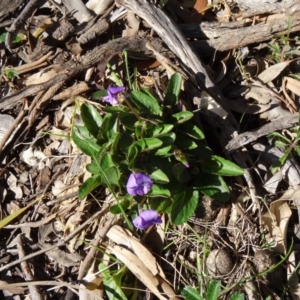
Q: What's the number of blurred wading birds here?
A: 0